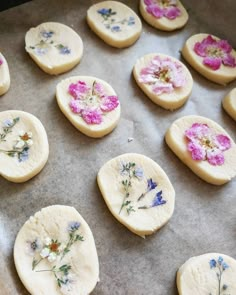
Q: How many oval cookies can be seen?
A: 13